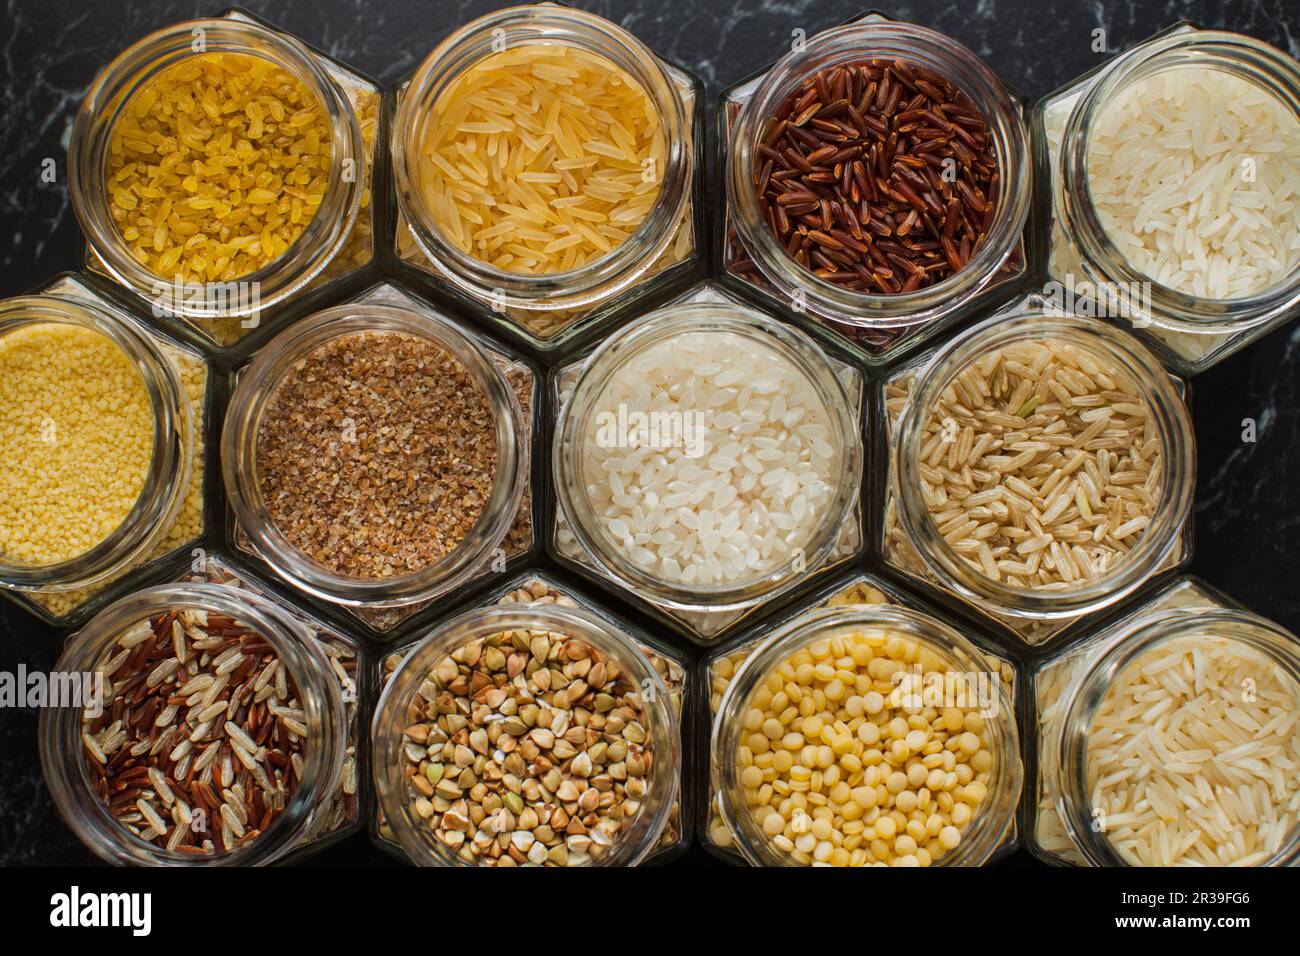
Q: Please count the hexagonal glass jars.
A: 12